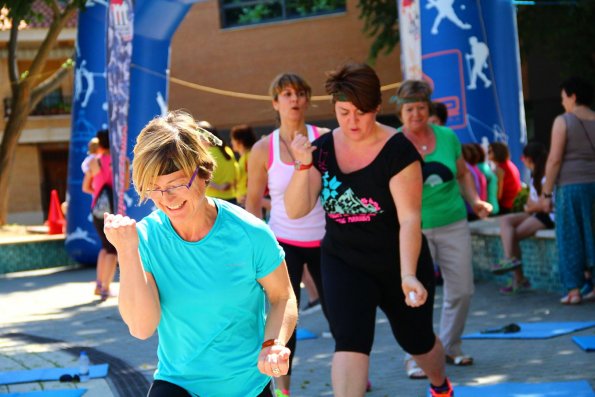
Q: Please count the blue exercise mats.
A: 6